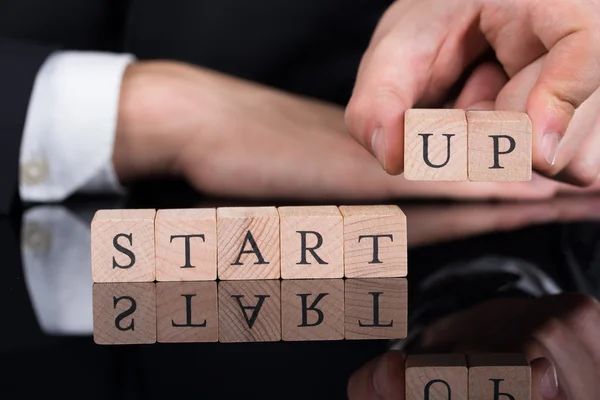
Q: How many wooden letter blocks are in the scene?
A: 7